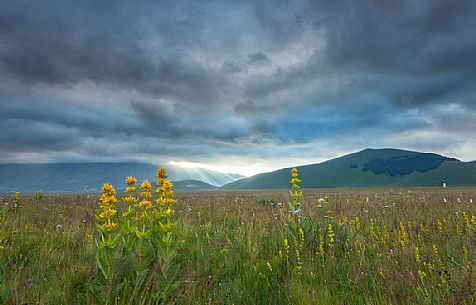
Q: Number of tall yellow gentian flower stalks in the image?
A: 5